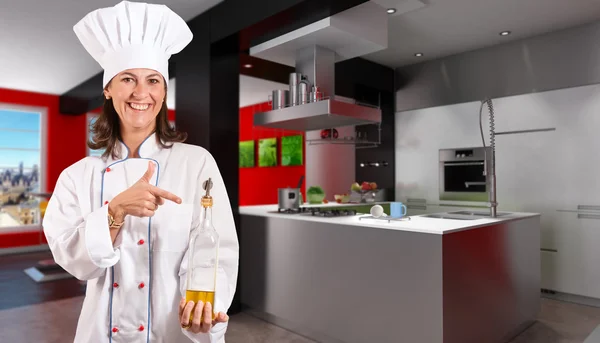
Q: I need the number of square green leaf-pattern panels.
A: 3